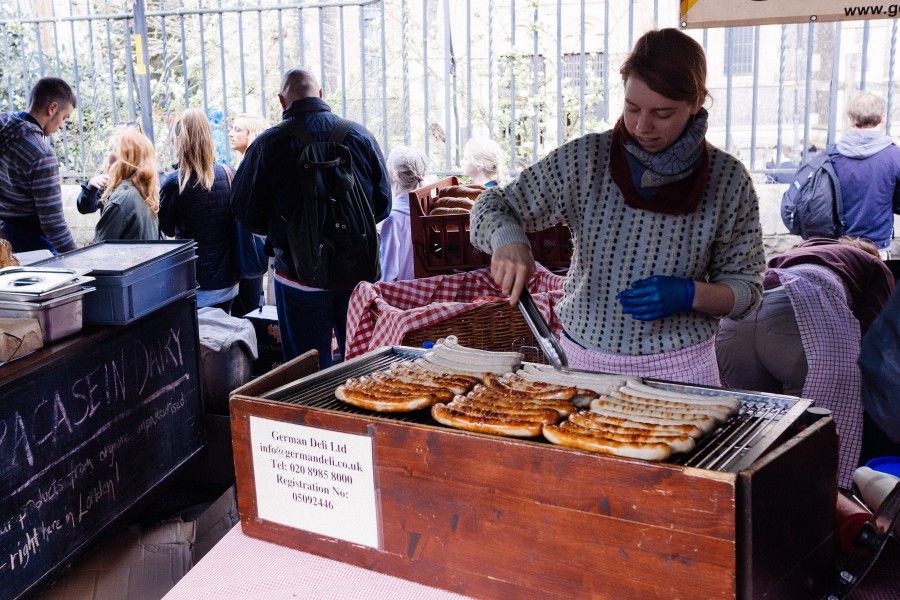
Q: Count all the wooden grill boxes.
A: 1